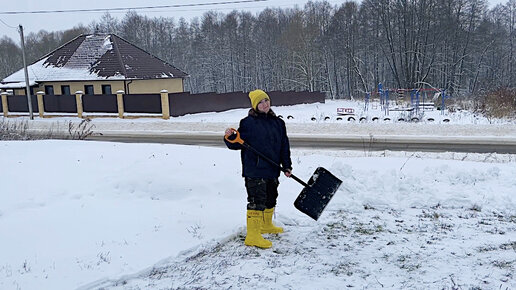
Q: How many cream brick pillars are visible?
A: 5